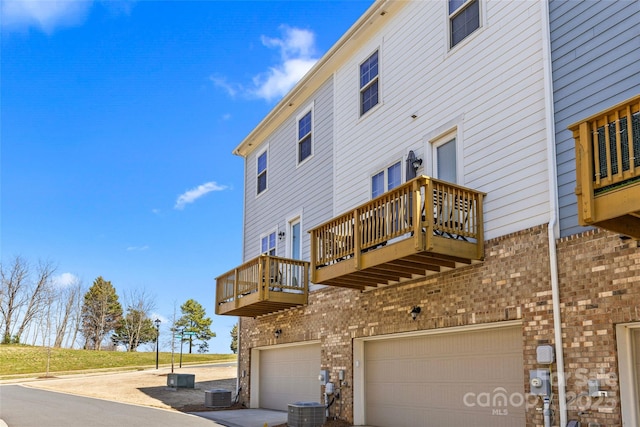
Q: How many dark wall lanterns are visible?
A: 4